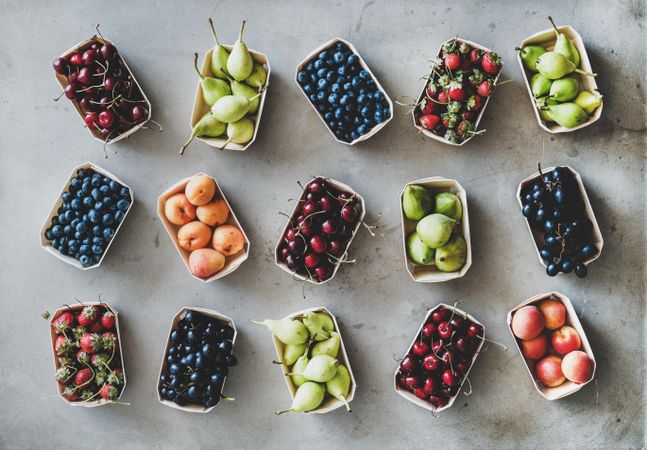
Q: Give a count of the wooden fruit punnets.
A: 15